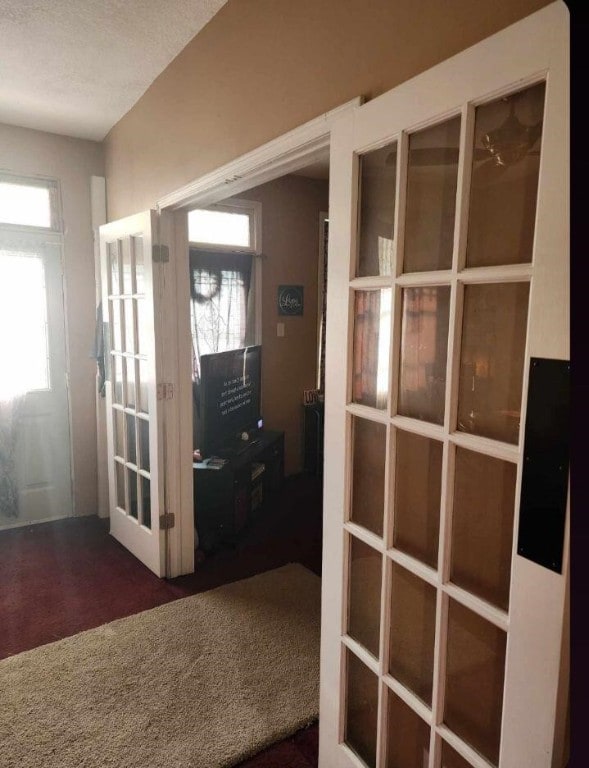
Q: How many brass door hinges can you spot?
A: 2